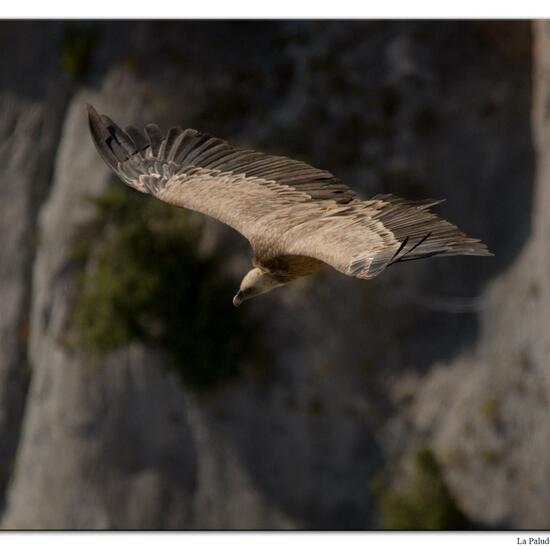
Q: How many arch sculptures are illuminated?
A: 0